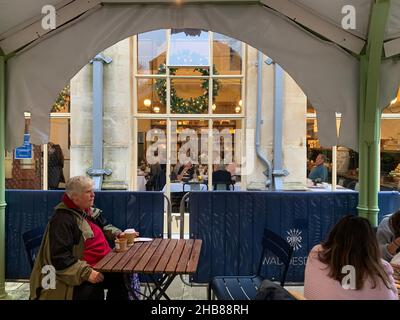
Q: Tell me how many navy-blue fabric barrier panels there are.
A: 2